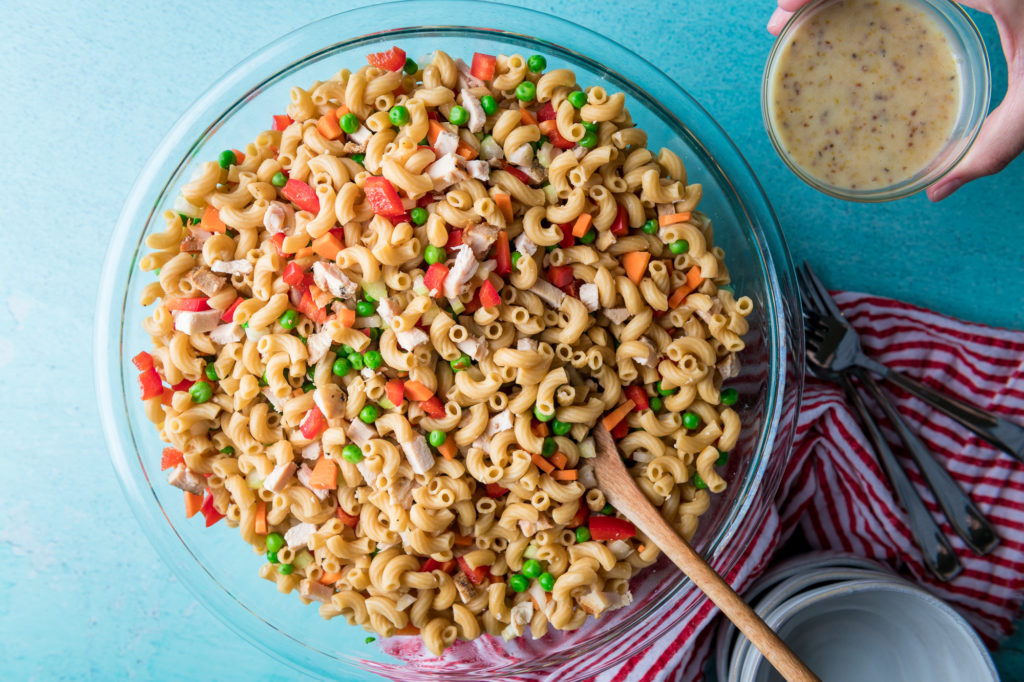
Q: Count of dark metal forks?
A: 3